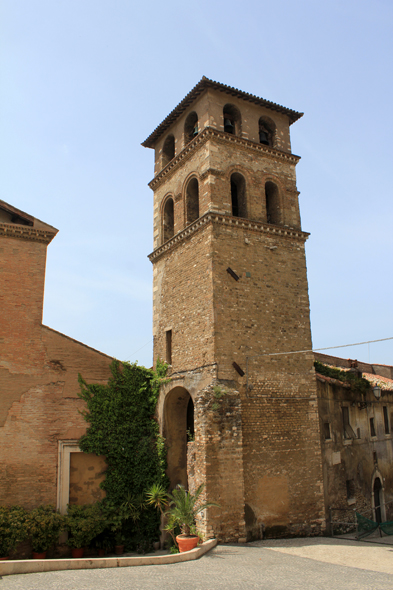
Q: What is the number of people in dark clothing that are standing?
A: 0